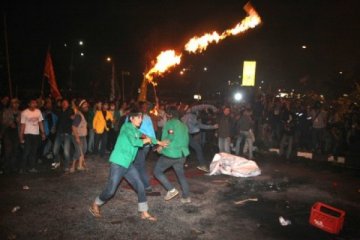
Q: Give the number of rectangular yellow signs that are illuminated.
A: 1